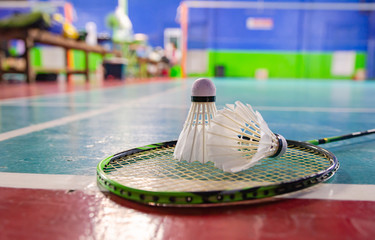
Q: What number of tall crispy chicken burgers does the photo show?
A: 0